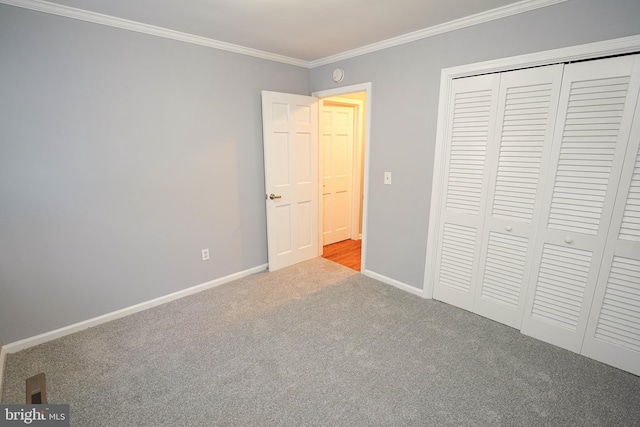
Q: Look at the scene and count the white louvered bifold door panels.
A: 4